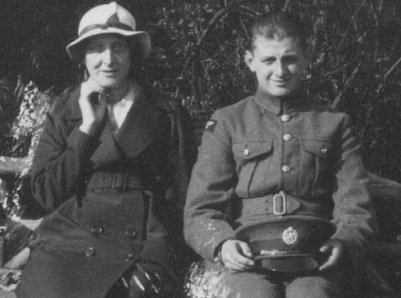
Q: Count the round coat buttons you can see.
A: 9